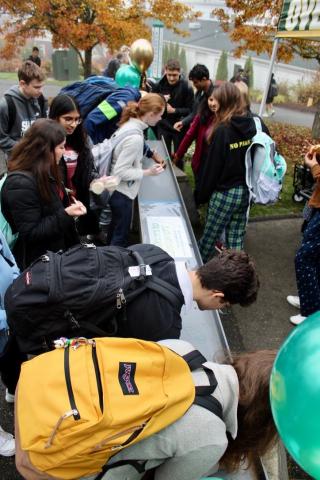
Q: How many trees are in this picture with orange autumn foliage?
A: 2